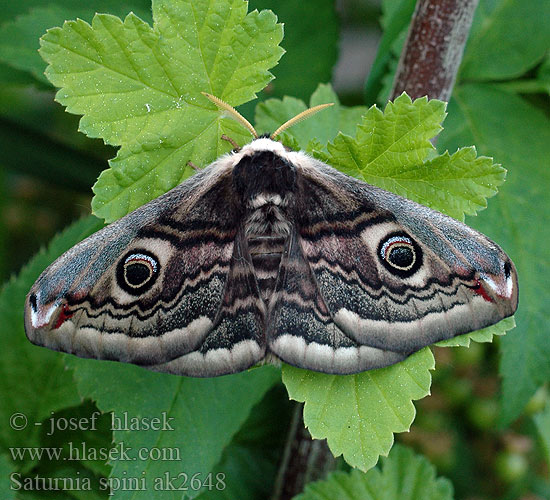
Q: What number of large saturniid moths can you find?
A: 1